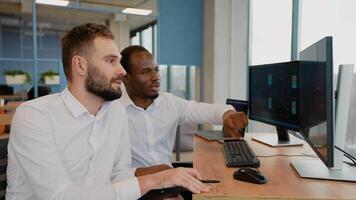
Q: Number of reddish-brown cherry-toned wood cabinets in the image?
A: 0